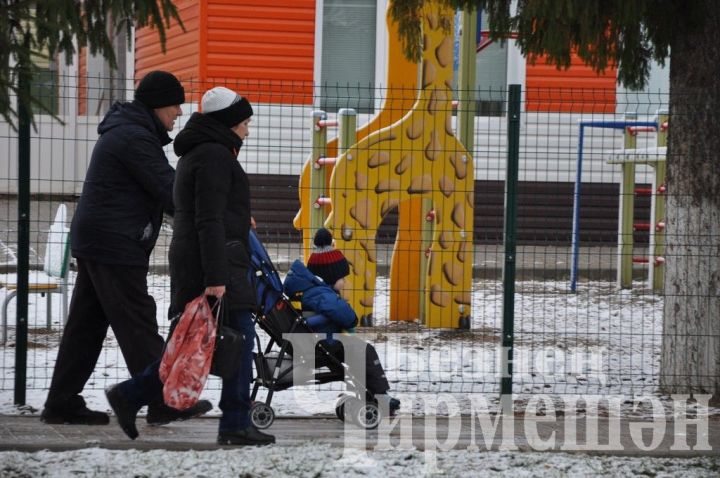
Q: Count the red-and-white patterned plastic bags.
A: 1